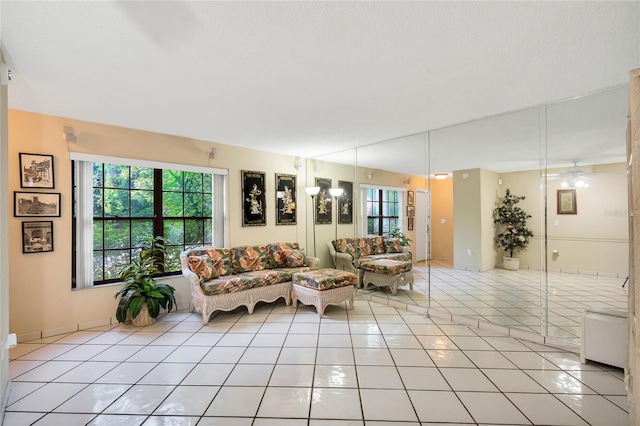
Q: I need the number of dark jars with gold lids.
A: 0